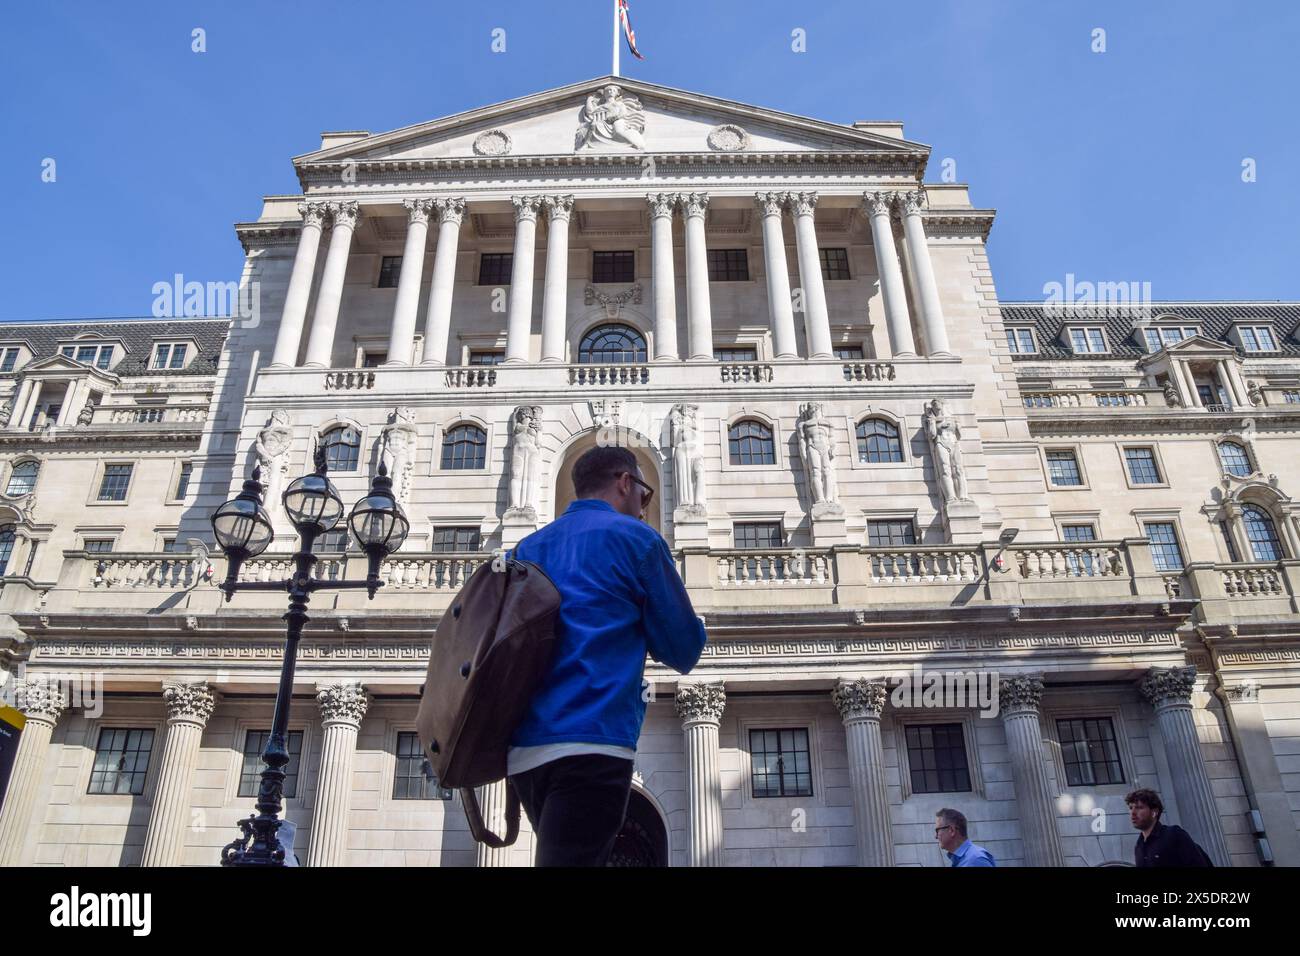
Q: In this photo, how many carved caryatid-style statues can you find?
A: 6